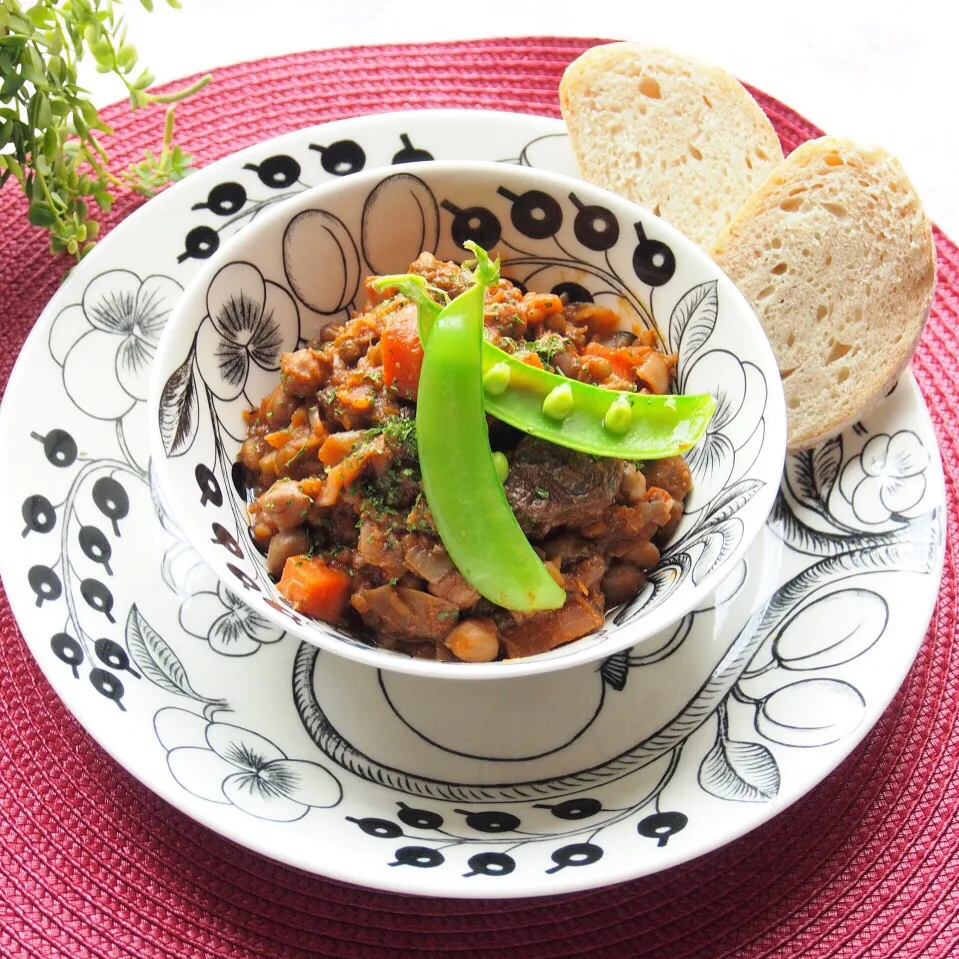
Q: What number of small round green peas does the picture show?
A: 4